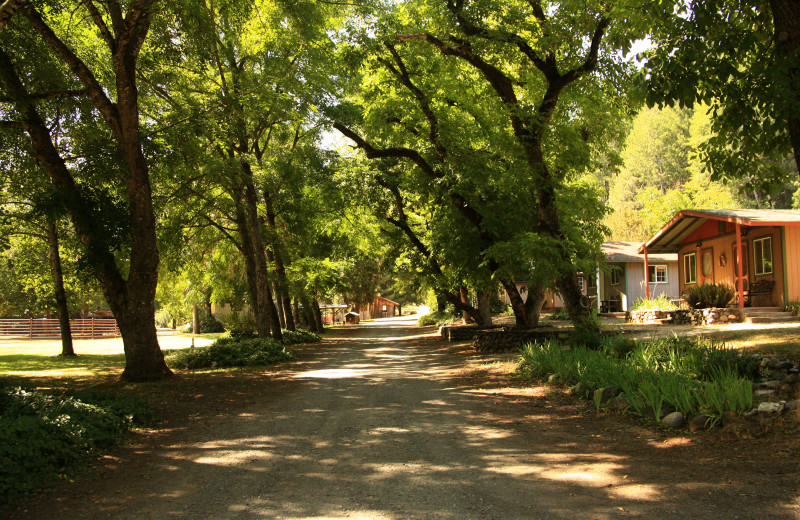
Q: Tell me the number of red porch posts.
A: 2